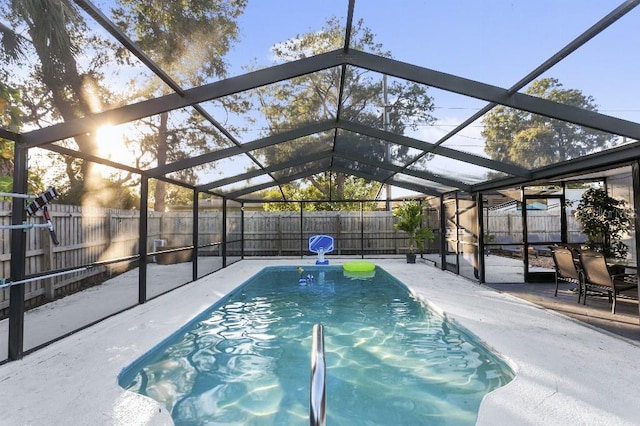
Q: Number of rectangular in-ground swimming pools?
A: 1